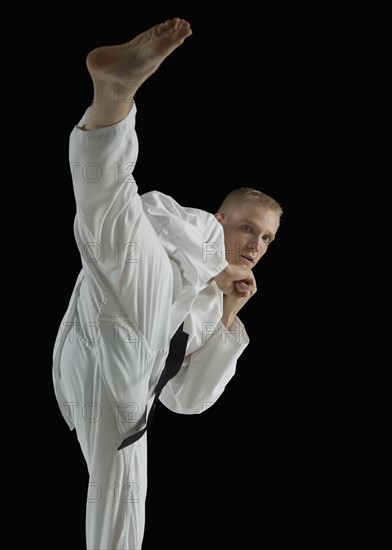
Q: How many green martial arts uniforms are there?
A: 0